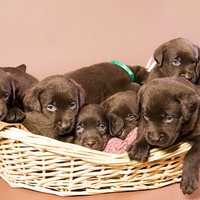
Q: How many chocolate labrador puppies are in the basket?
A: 7